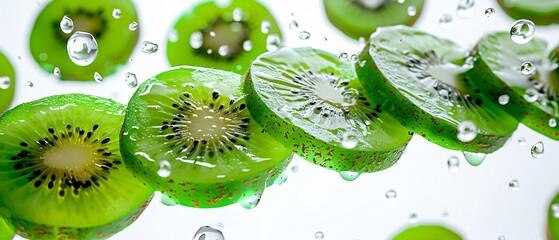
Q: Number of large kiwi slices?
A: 5